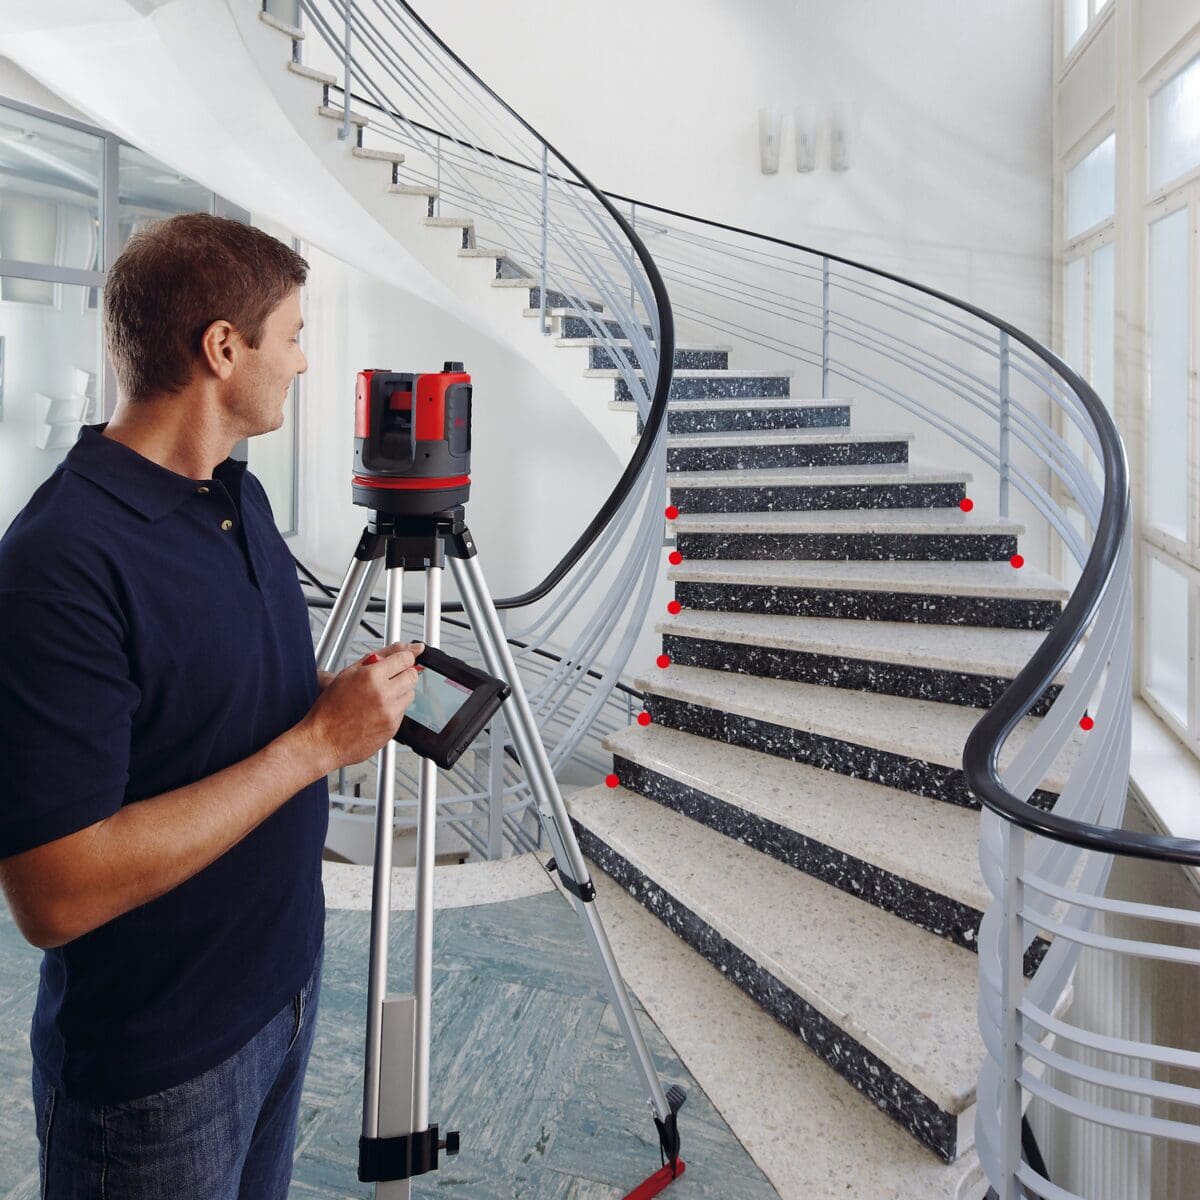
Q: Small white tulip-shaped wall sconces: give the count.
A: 3